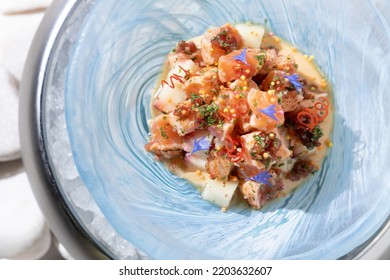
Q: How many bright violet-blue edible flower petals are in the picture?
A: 5